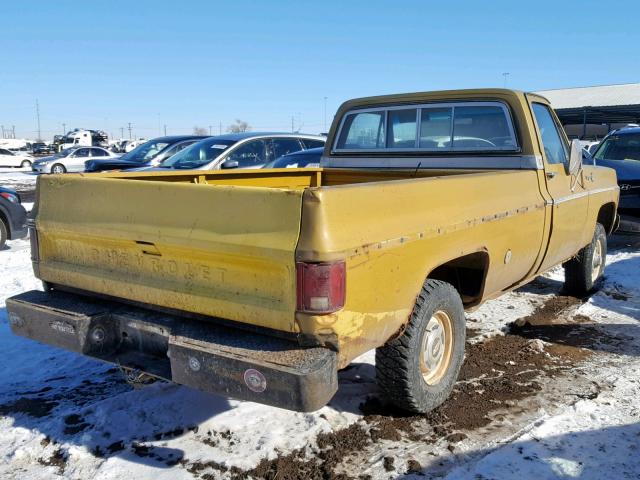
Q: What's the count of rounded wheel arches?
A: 2